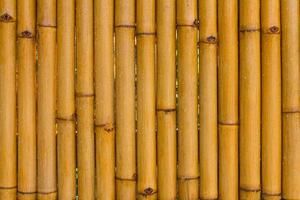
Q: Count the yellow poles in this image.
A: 15